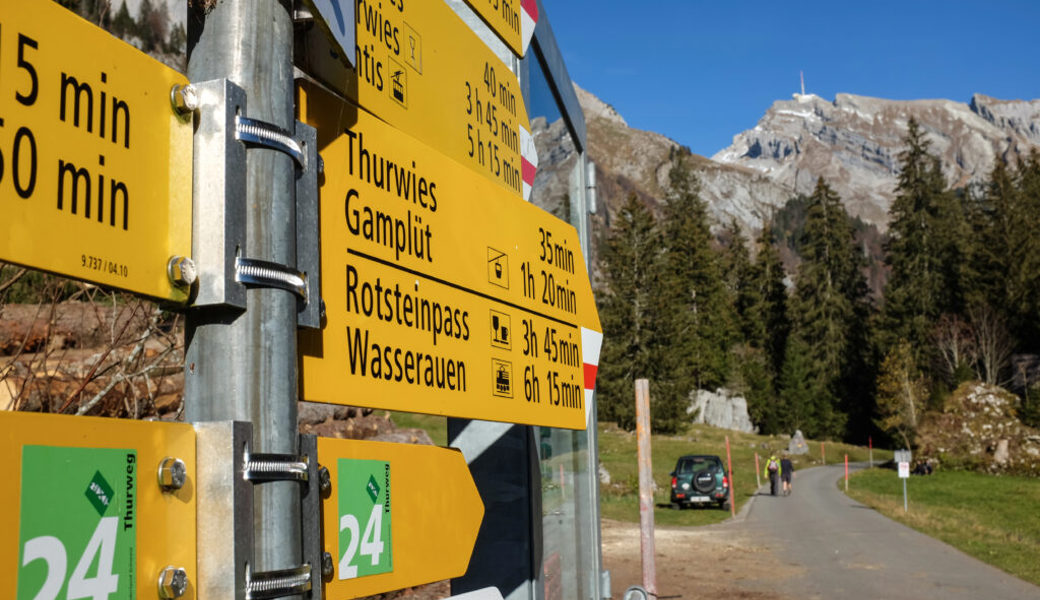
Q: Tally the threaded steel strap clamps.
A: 4